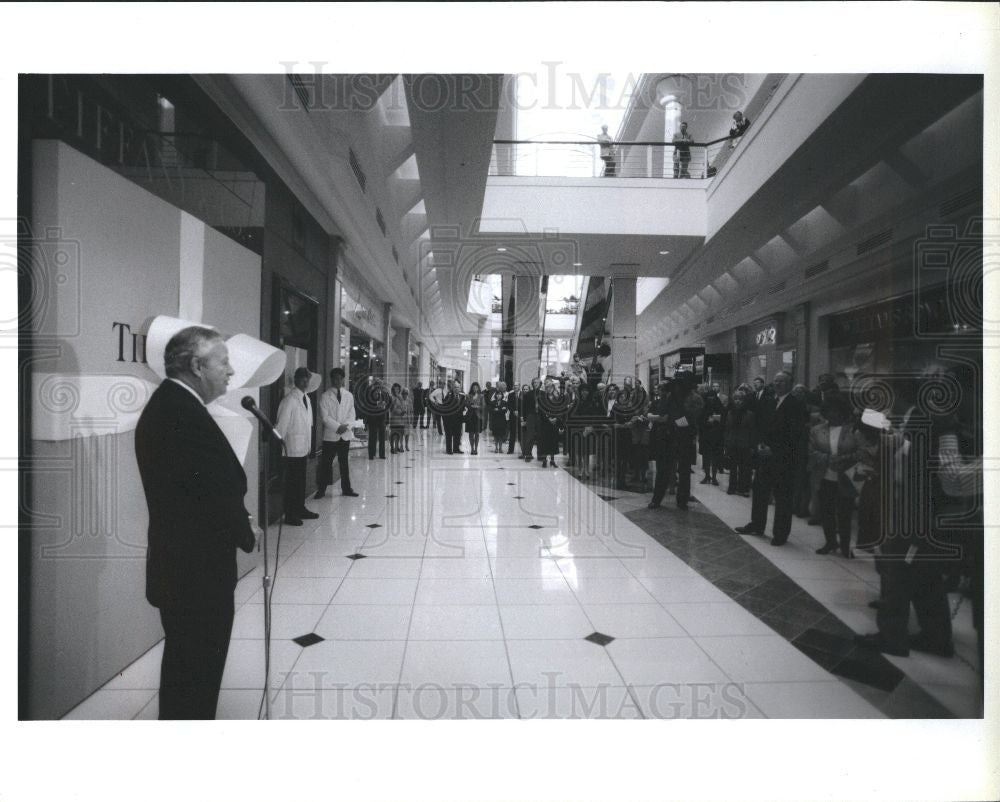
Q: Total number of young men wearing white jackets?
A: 2